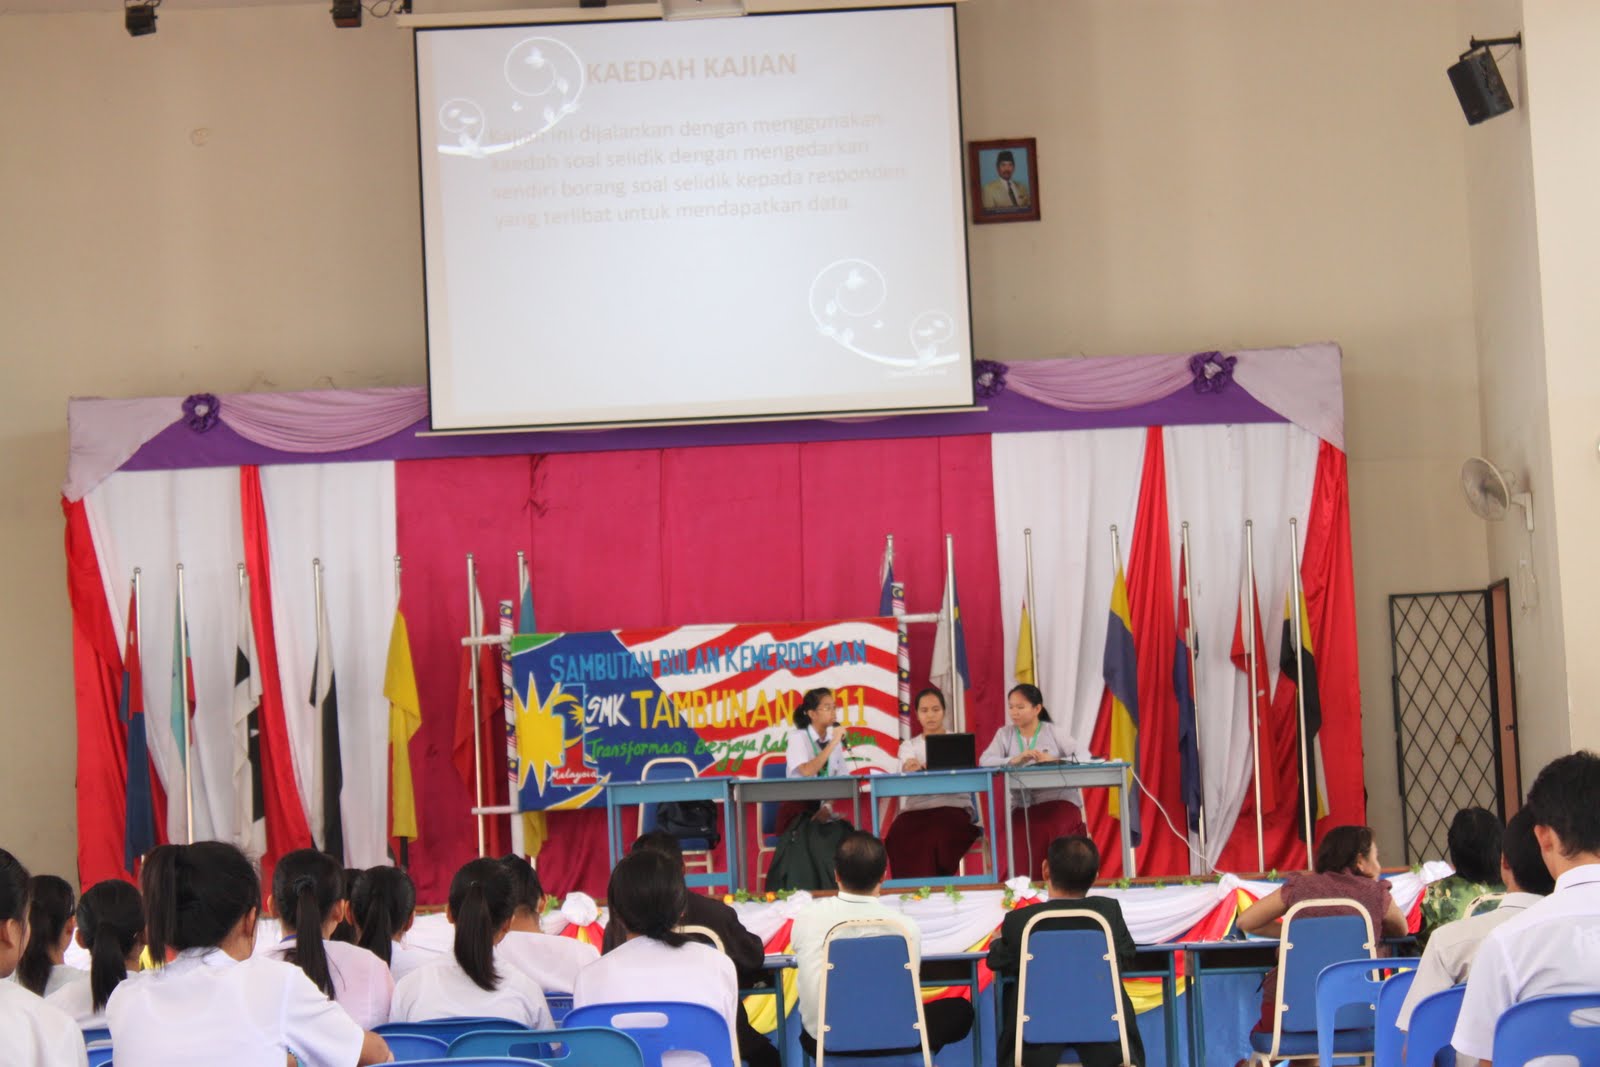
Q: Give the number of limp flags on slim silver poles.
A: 14